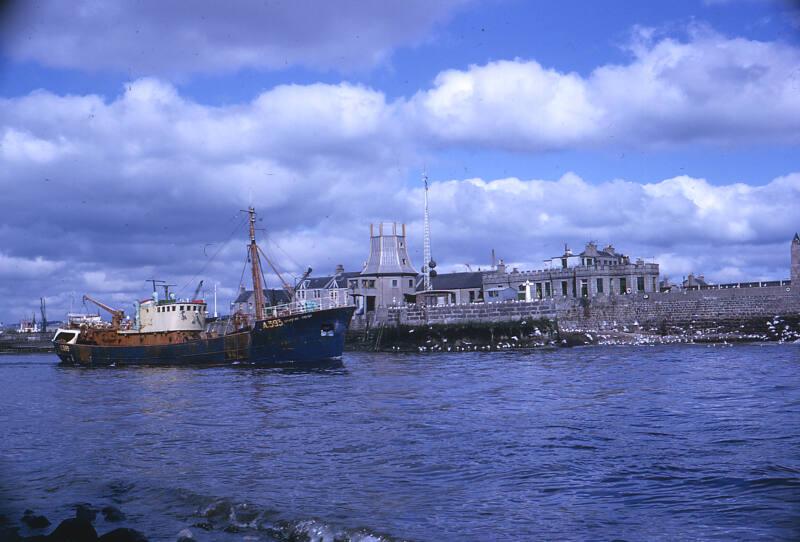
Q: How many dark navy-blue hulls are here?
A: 1